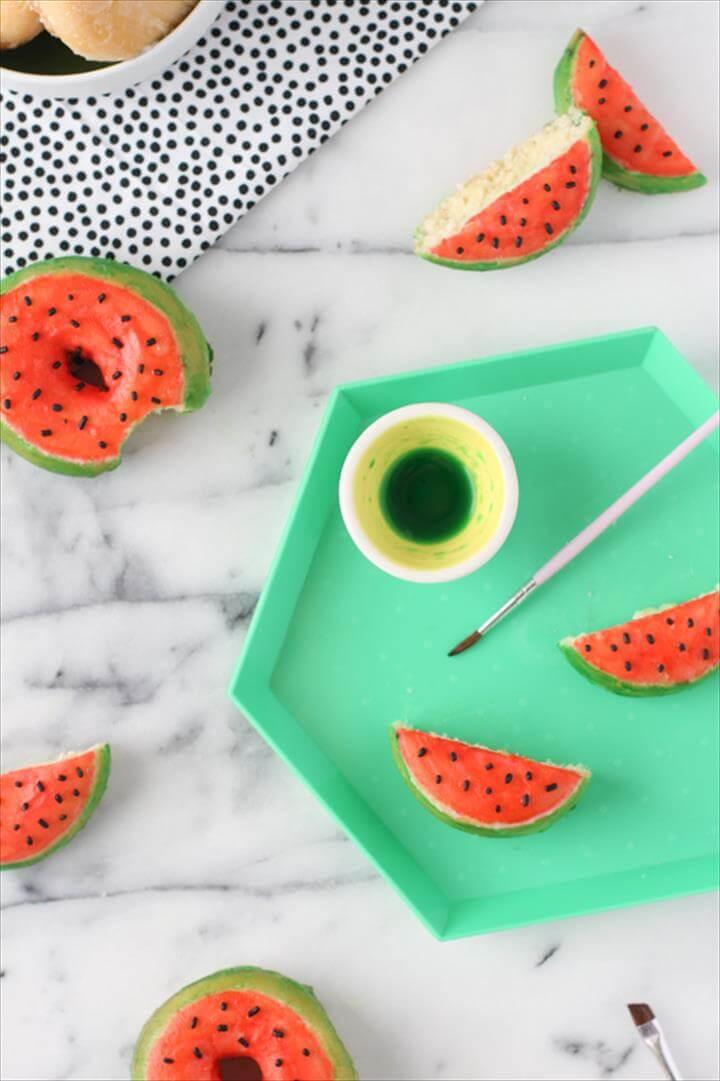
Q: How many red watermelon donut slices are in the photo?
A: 5